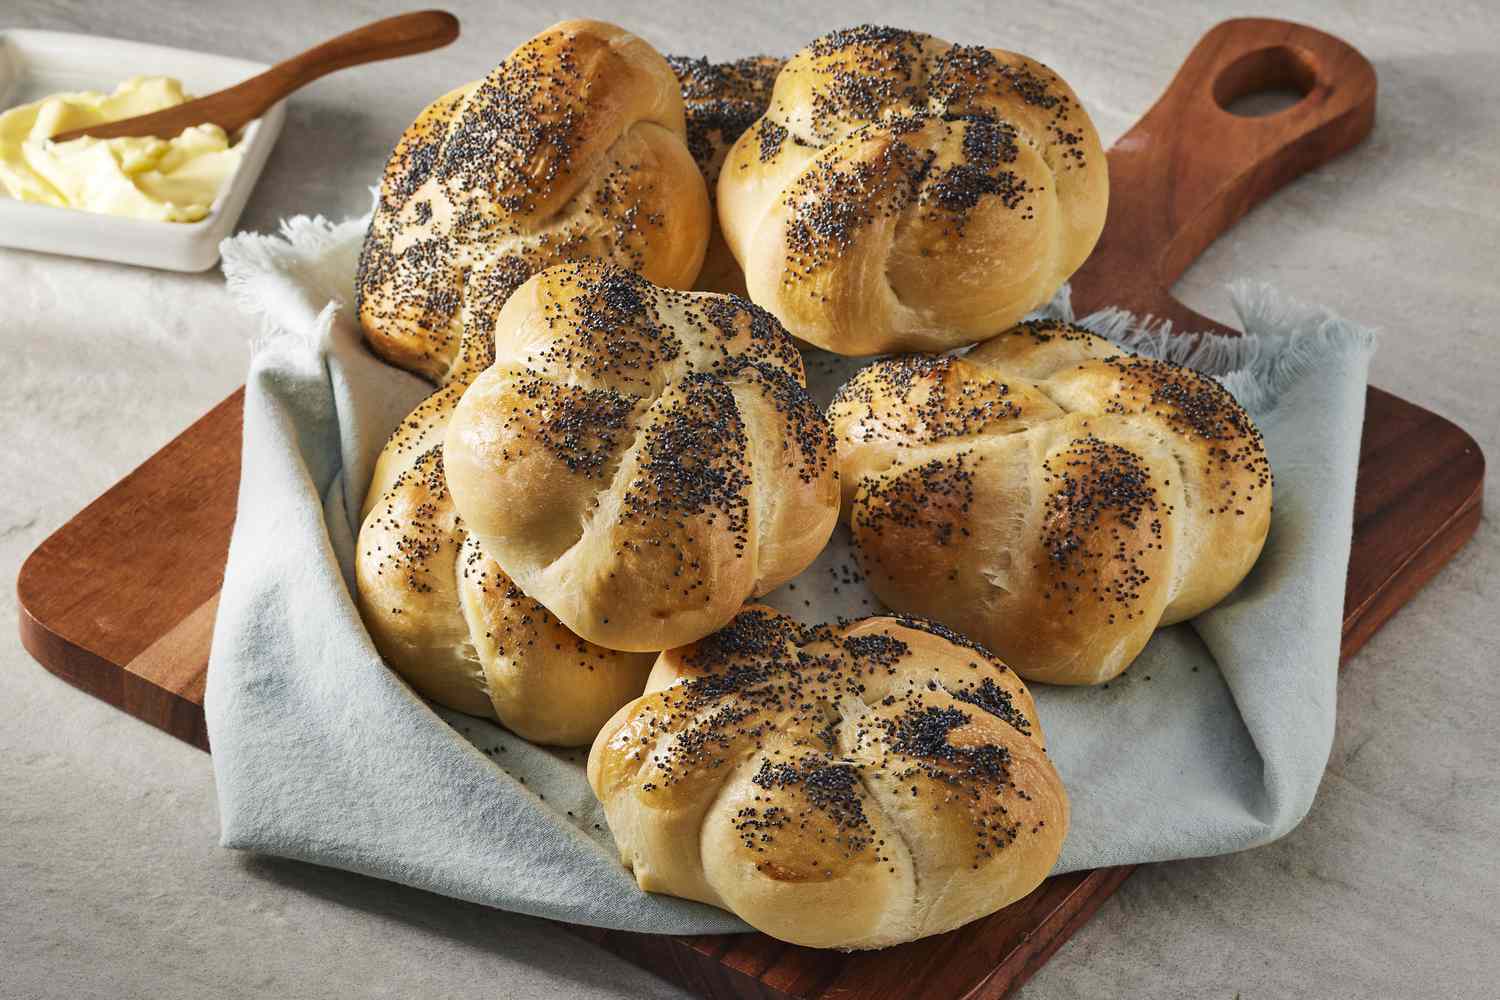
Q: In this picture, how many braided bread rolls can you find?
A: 7